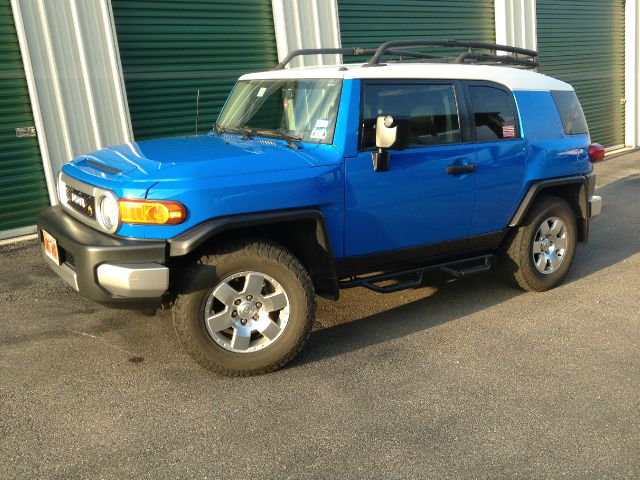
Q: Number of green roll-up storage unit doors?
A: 4